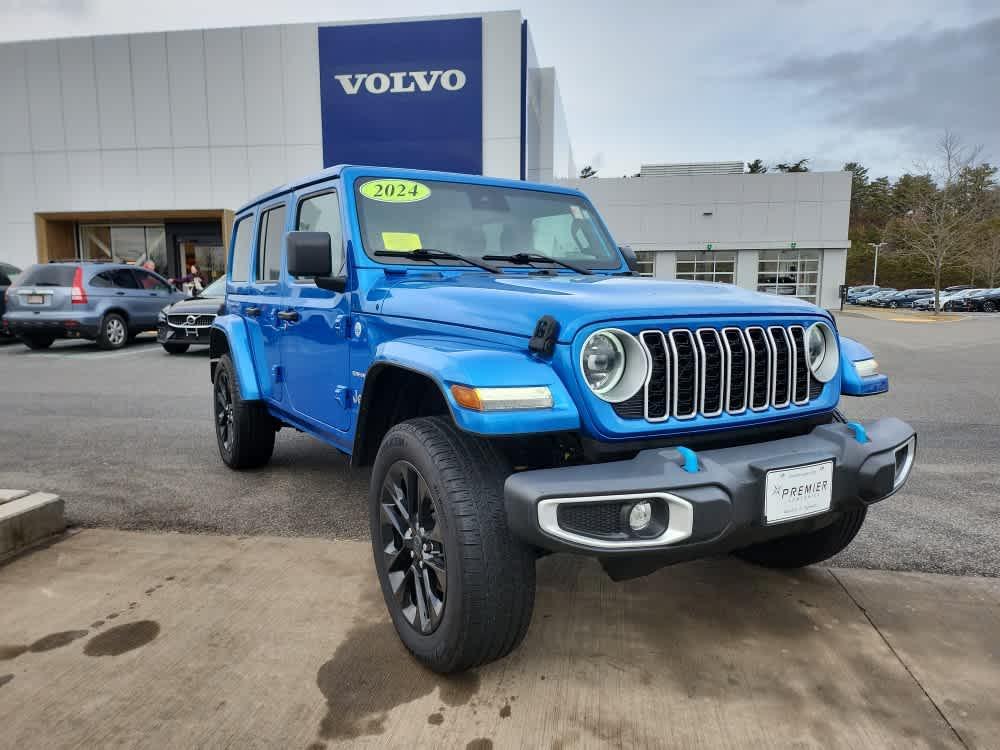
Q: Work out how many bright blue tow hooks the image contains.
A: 2